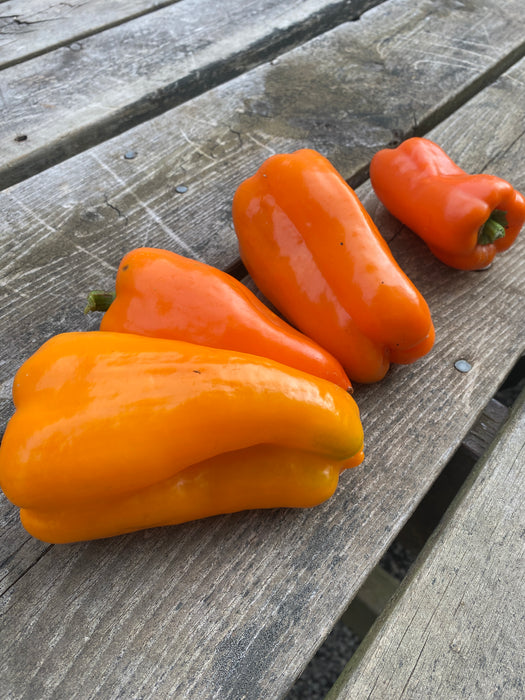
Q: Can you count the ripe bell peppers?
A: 4